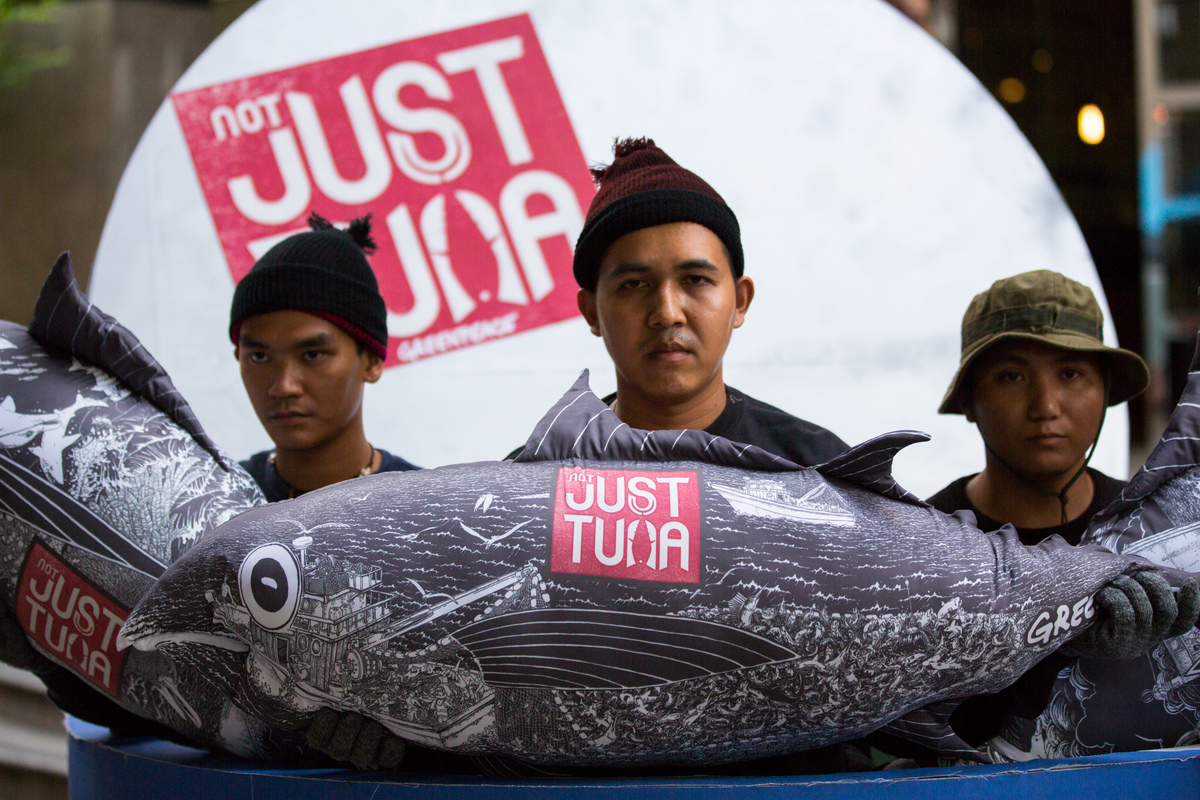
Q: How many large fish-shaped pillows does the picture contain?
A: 3